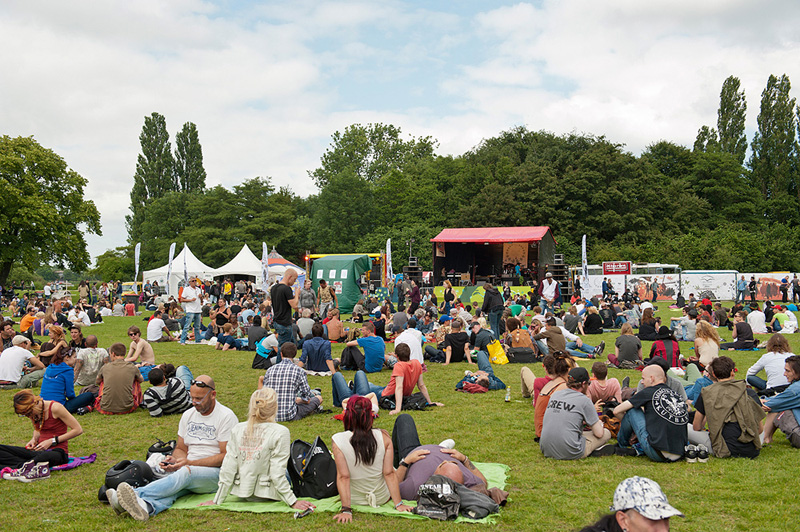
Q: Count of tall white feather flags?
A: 6